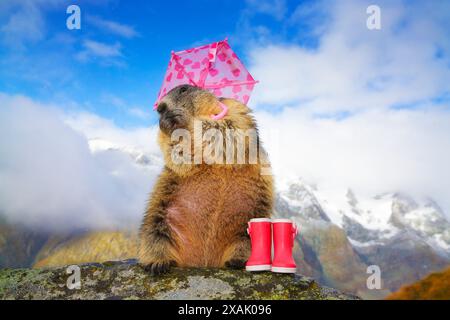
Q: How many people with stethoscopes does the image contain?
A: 0